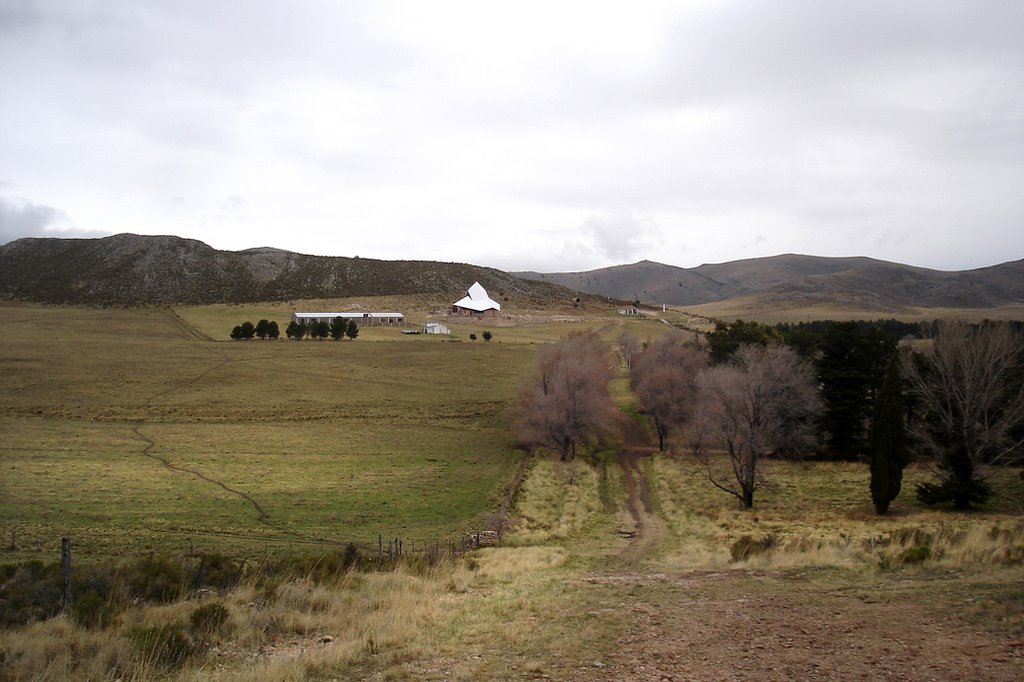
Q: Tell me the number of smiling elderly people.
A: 0